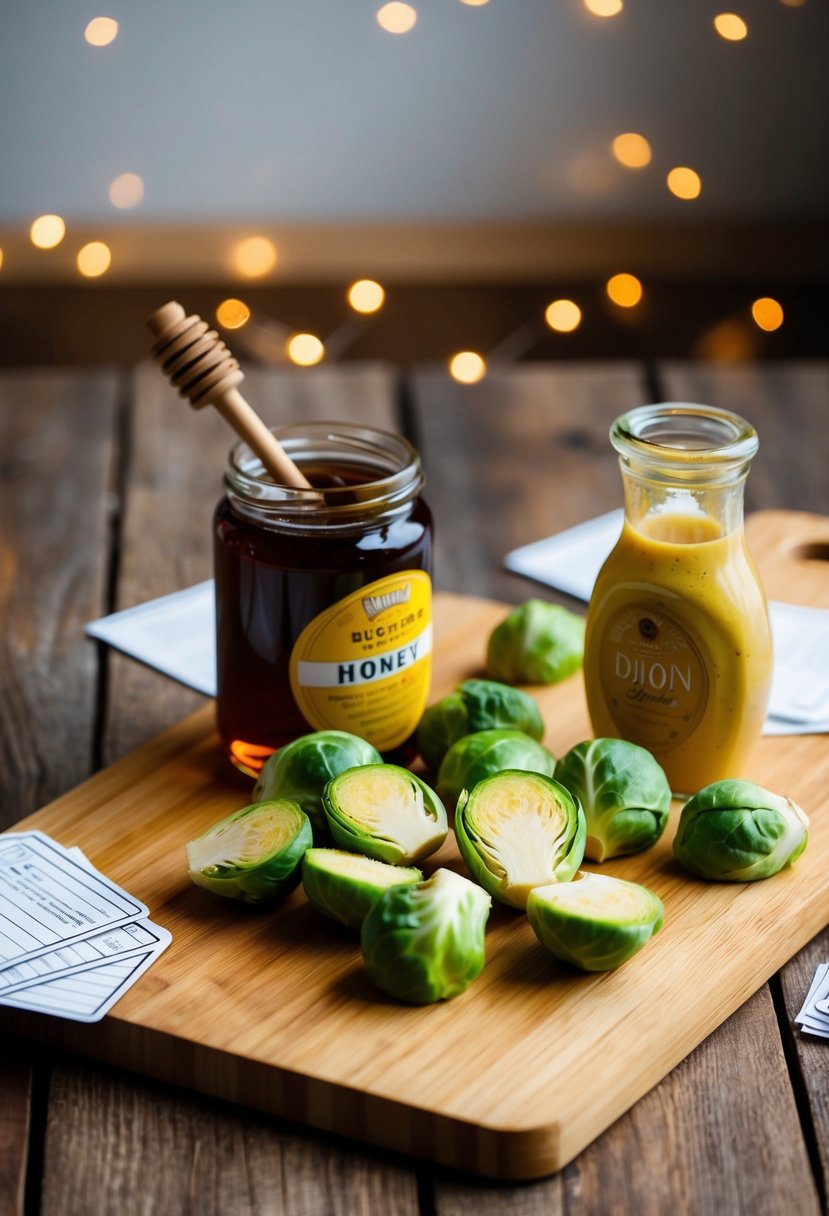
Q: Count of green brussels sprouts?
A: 12